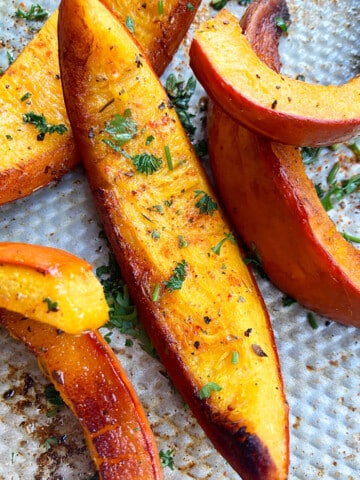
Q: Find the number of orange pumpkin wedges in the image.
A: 6